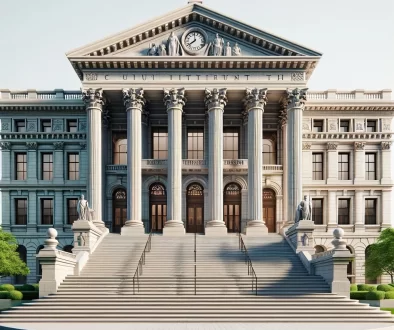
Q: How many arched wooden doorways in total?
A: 5